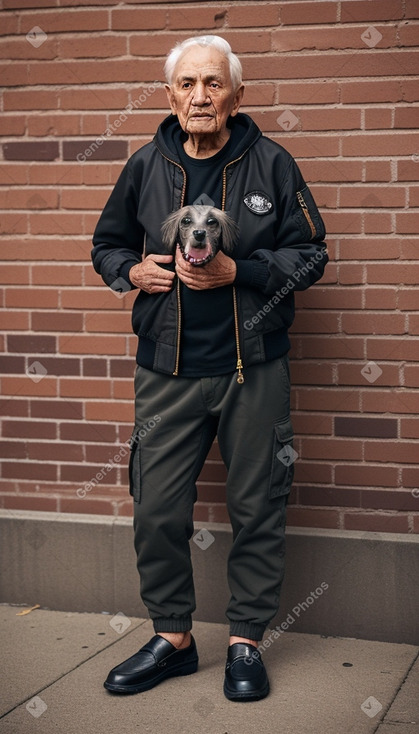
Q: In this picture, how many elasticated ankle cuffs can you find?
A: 2